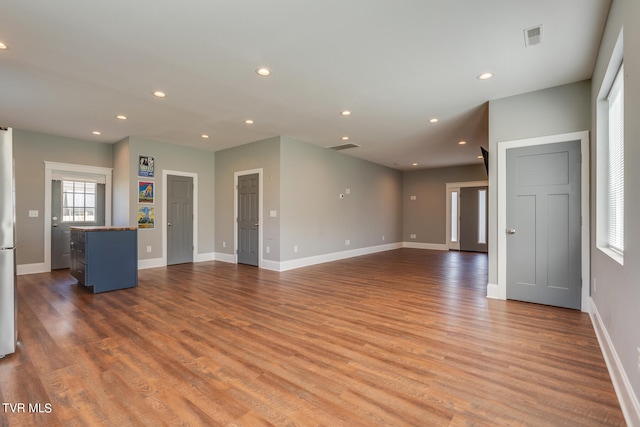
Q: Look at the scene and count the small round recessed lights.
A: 14